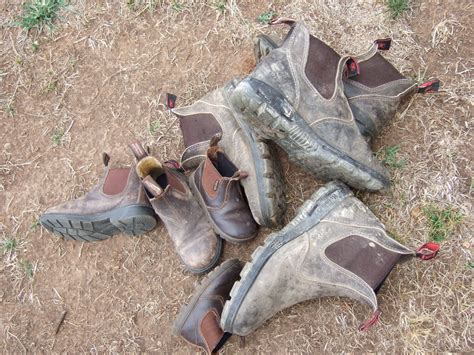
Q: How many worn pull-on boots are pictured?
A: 8